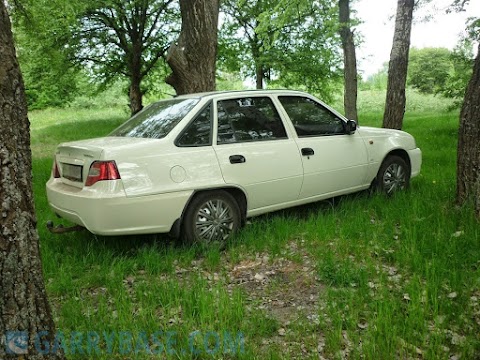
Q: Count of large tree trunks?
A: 5